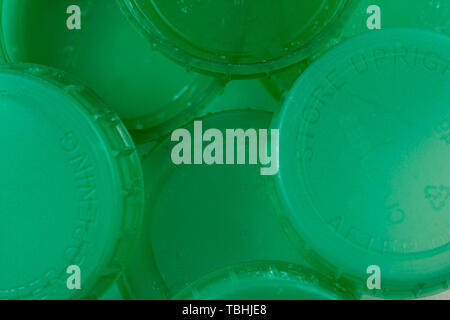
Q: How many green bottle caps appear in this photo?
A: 7